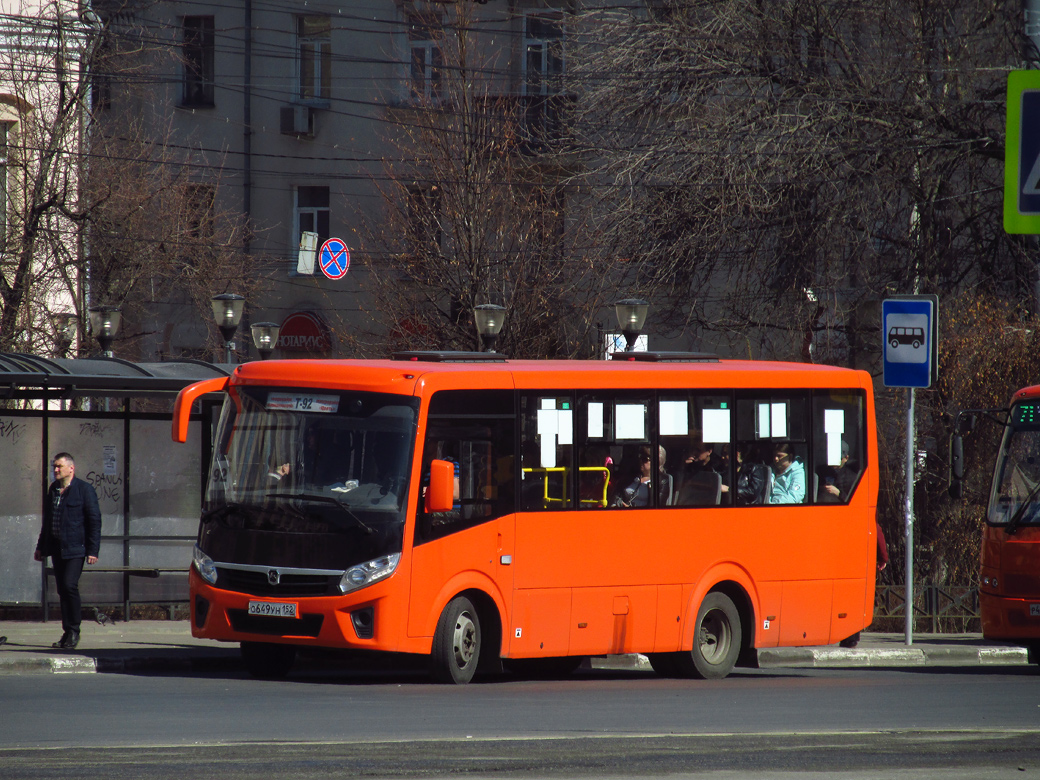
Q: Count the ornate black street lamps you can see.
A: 6